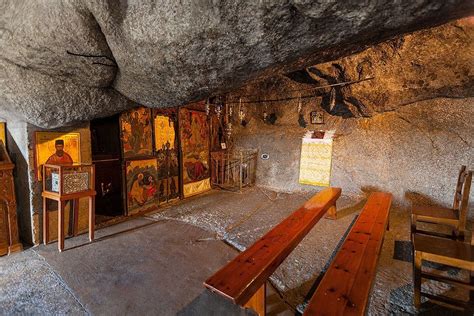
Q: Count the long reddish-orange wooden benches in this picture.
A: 2